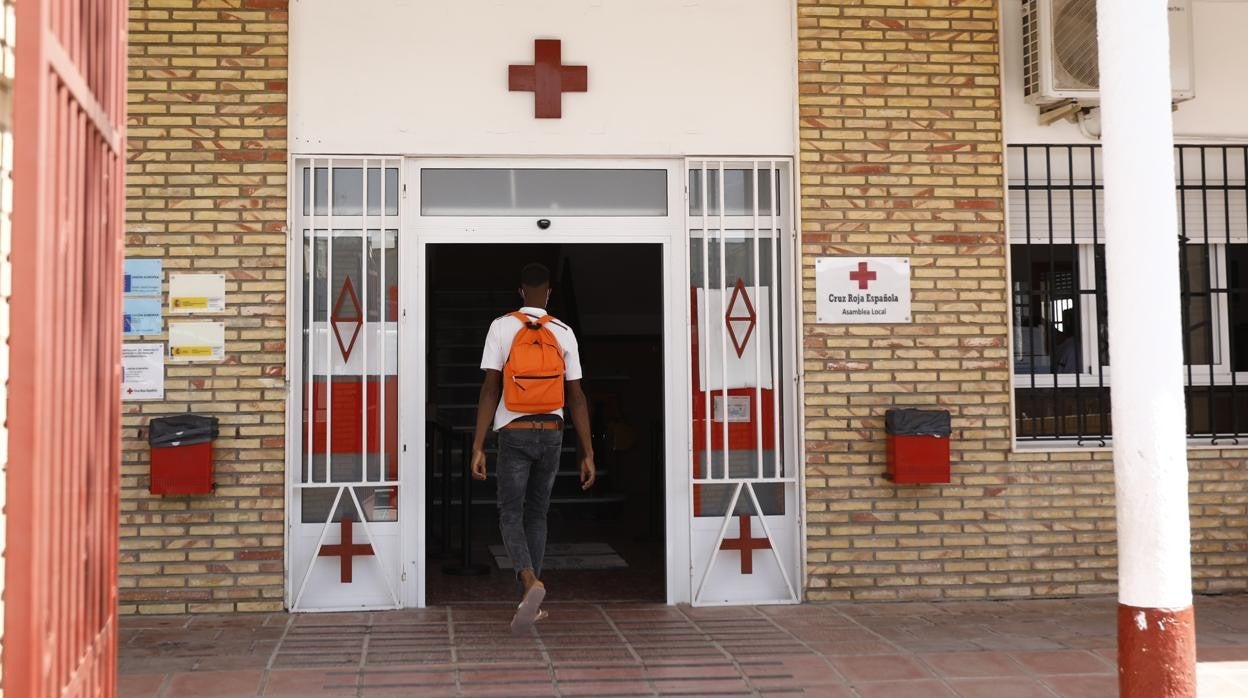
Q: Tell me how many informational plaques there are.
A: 6